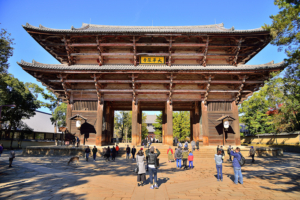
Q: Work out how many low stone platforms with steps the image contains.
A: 1